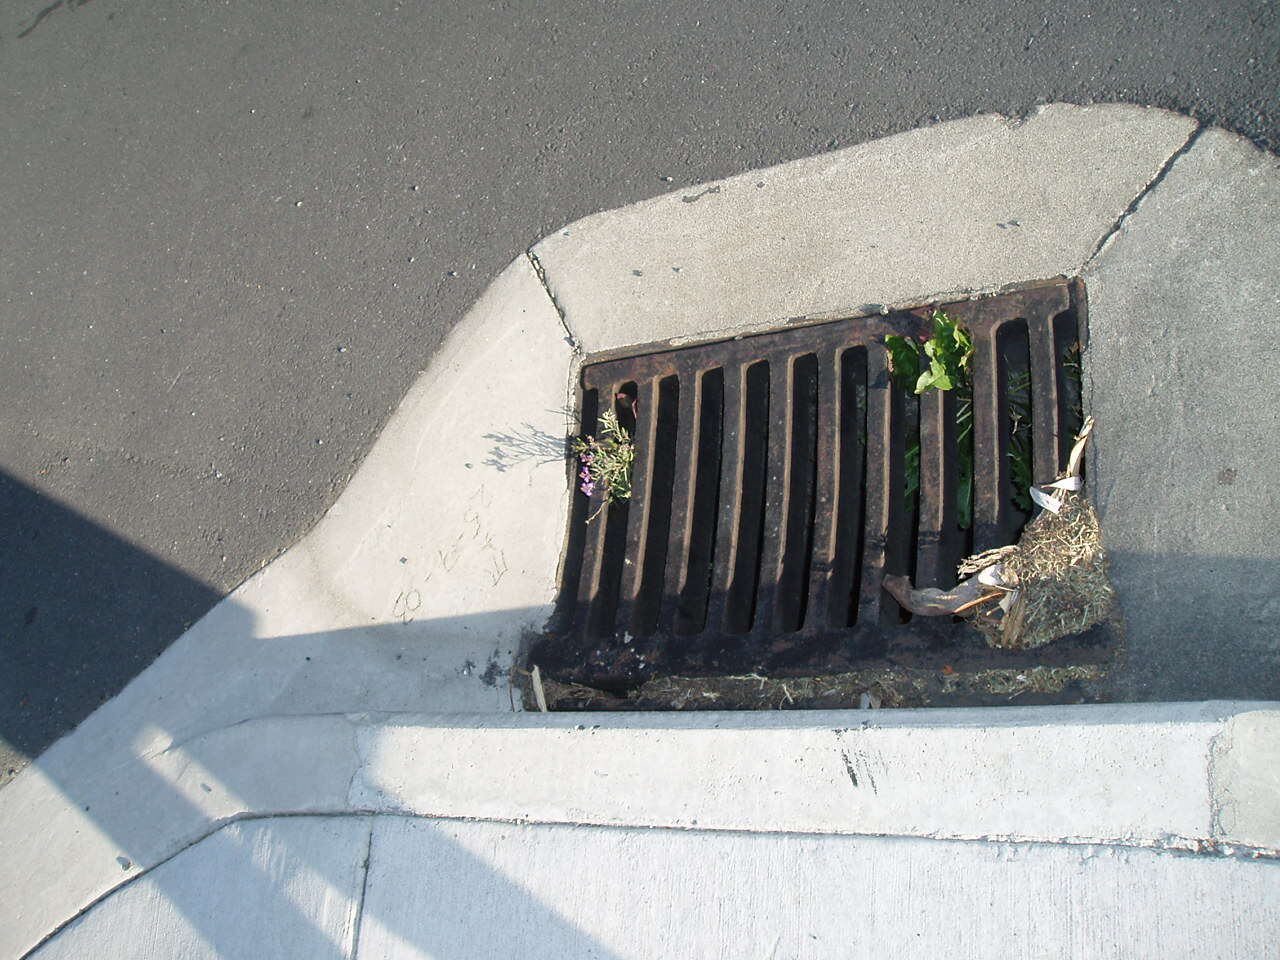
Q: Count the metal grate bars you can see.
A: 10